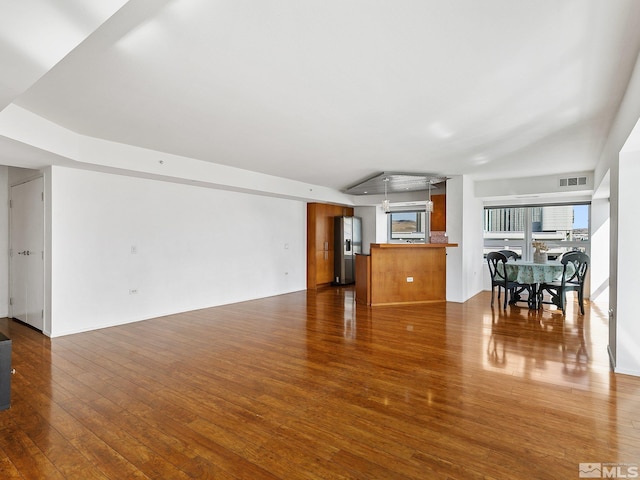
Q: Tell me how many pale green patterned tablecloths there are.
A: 1